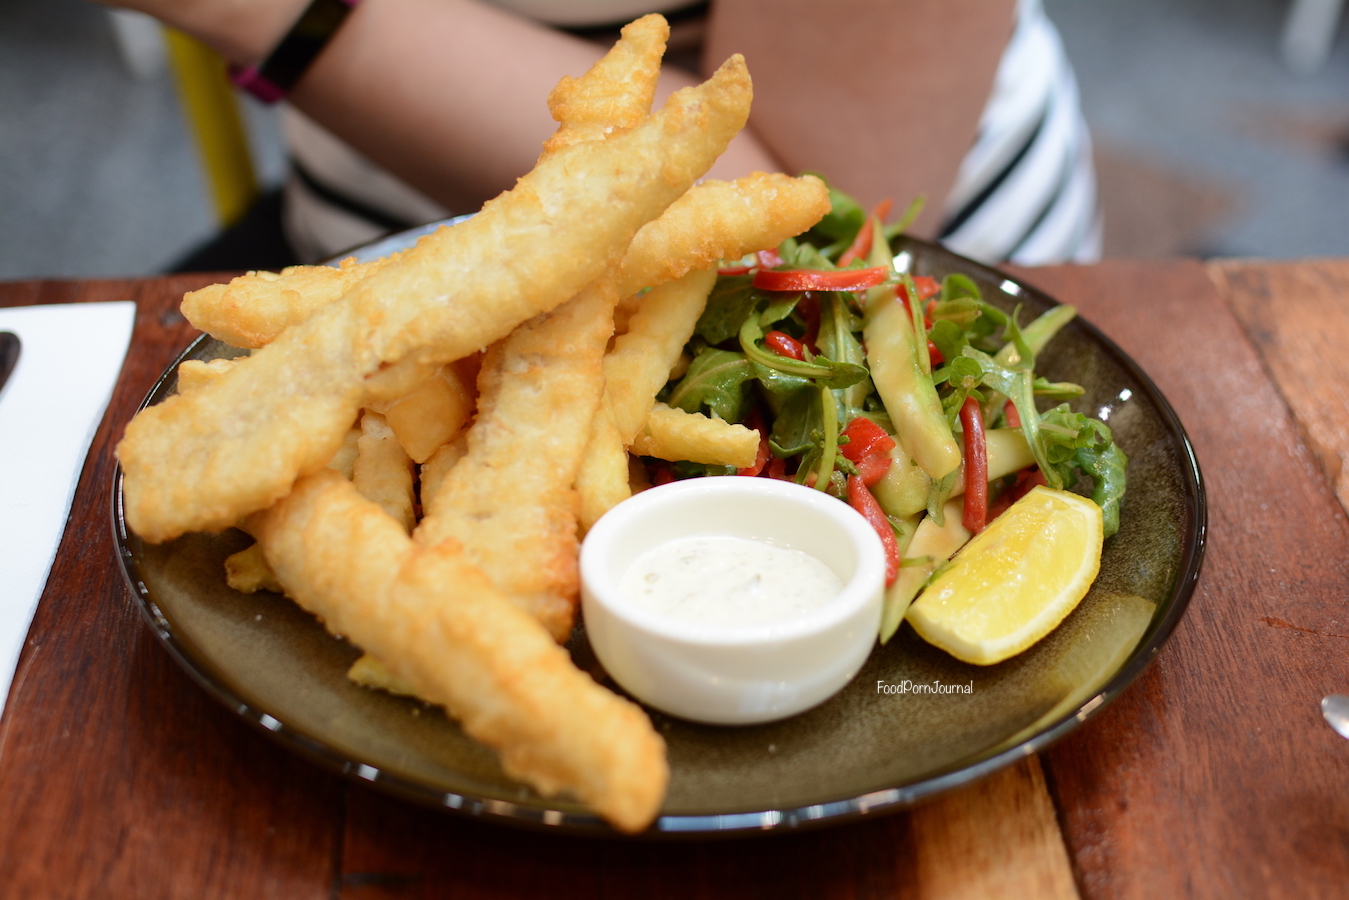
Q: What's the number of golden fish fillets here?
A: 4